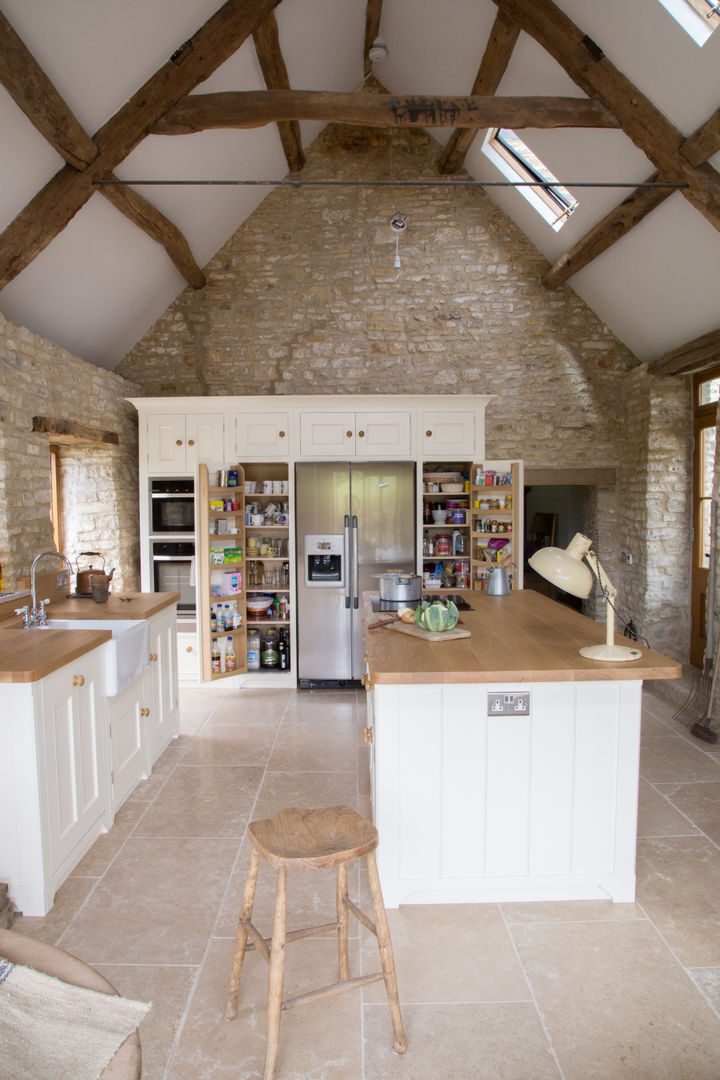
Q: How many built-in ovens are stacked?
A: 2